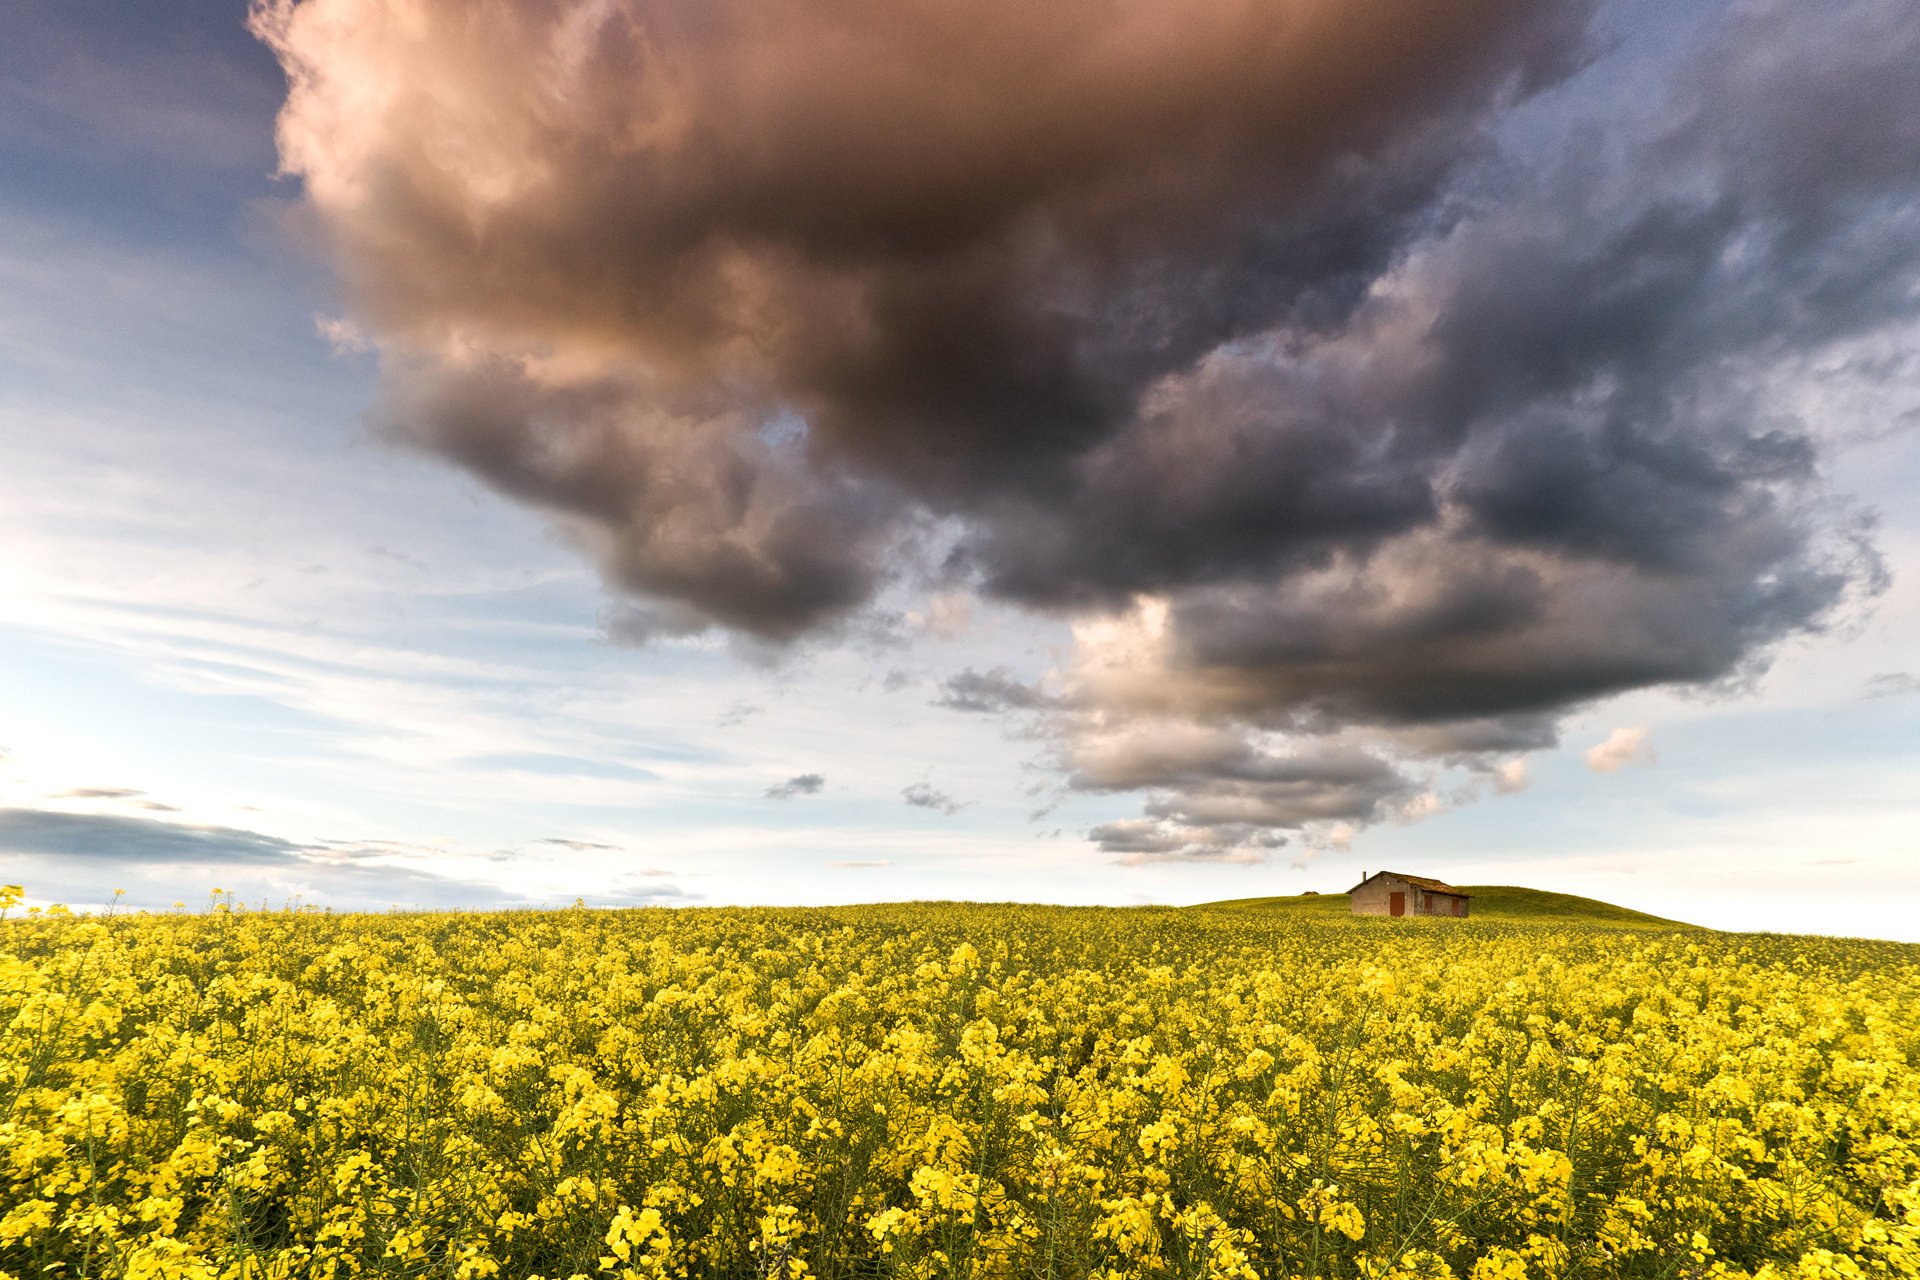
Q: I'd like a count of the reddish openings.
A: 3